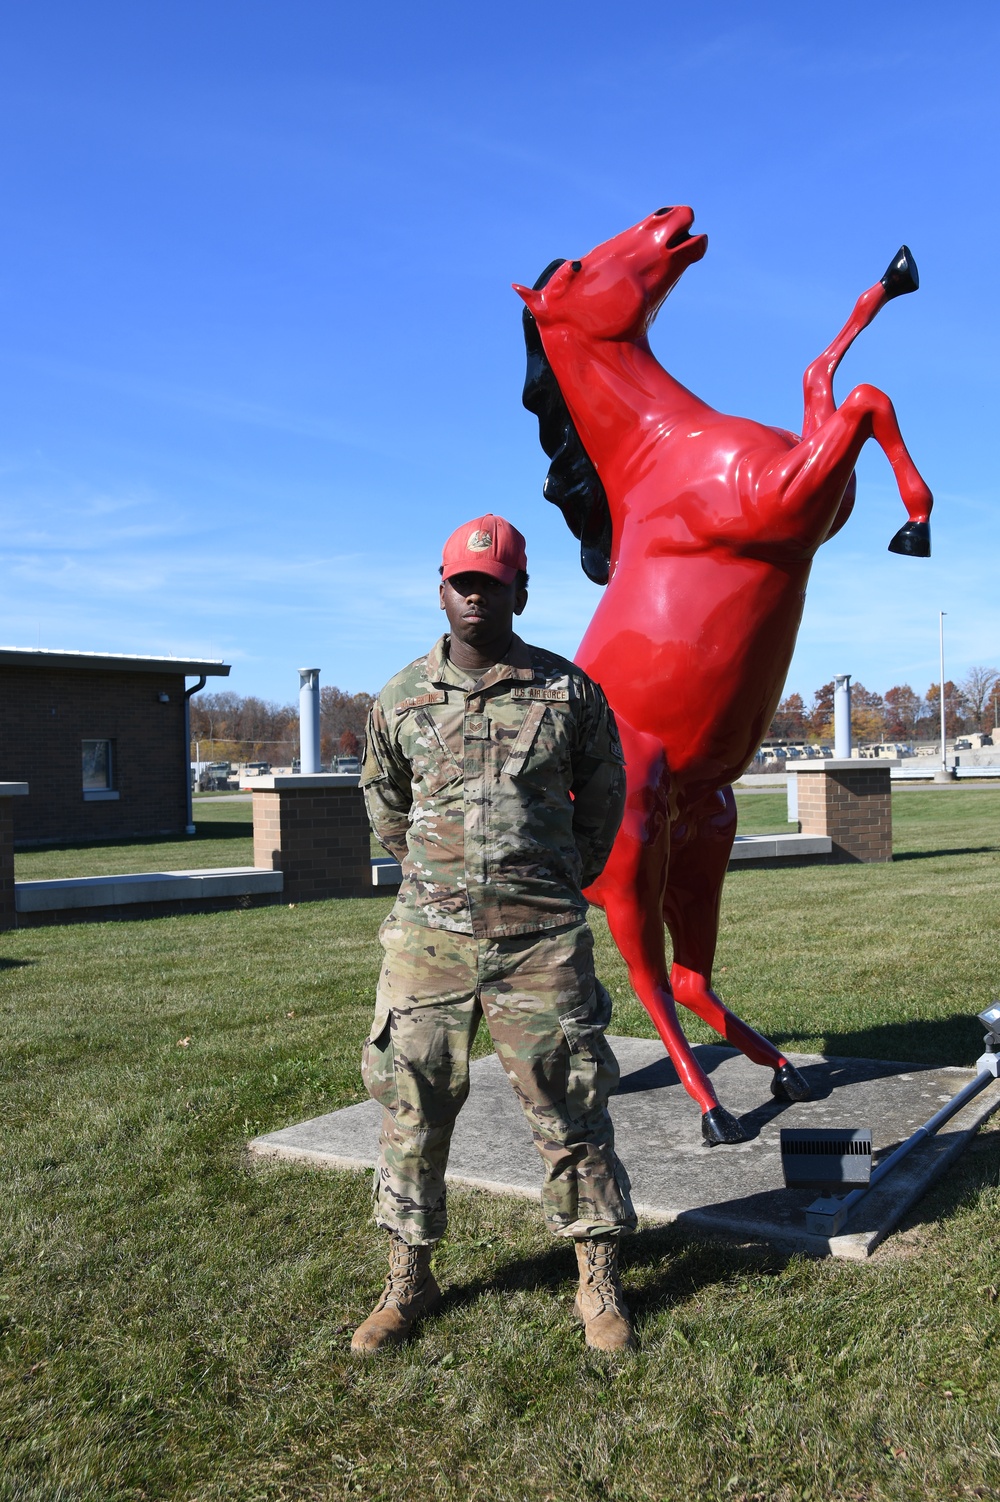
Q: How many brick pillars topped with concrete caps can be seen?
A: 3